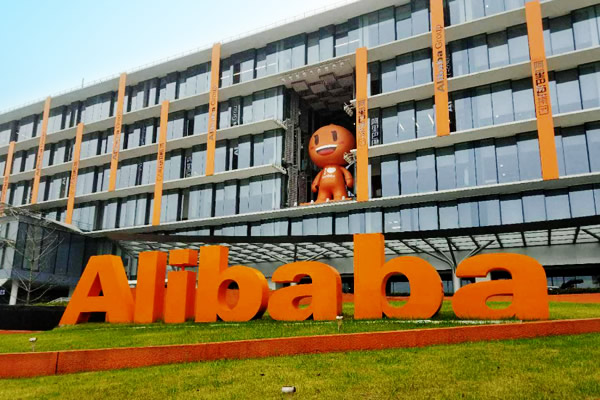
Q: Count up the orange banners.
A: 9